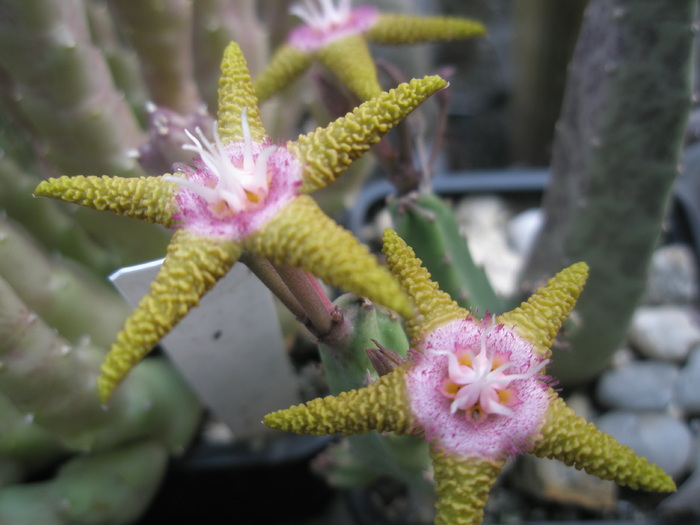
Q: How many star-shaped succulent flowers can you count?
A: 3